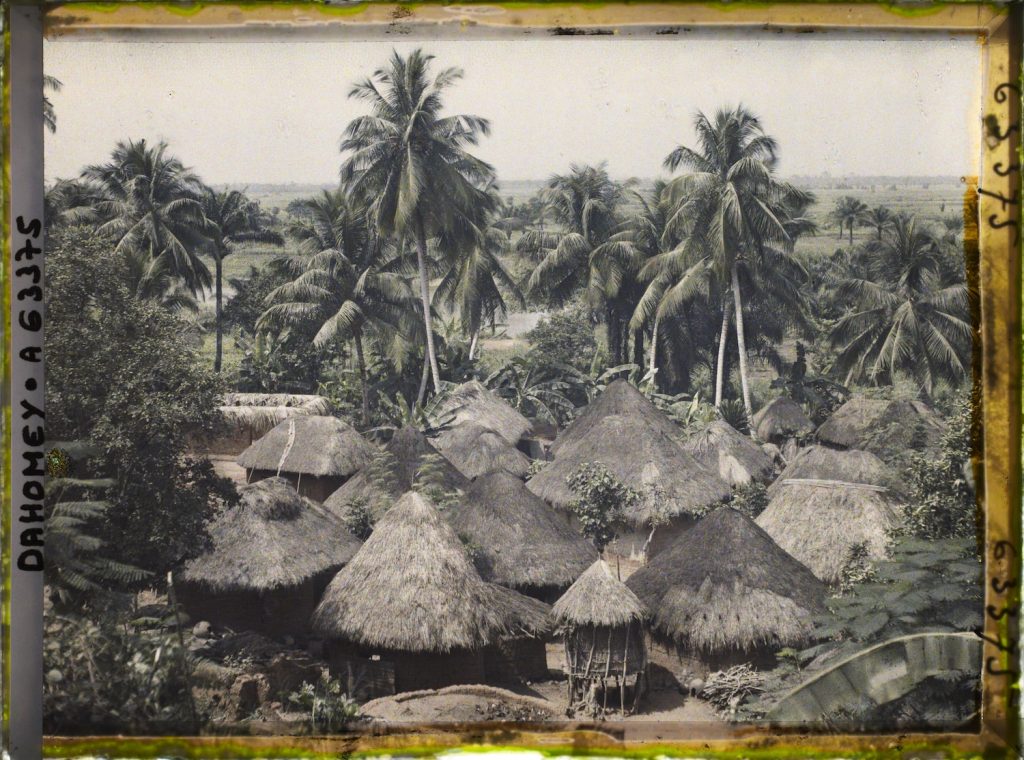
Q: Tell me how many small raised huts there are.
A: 1